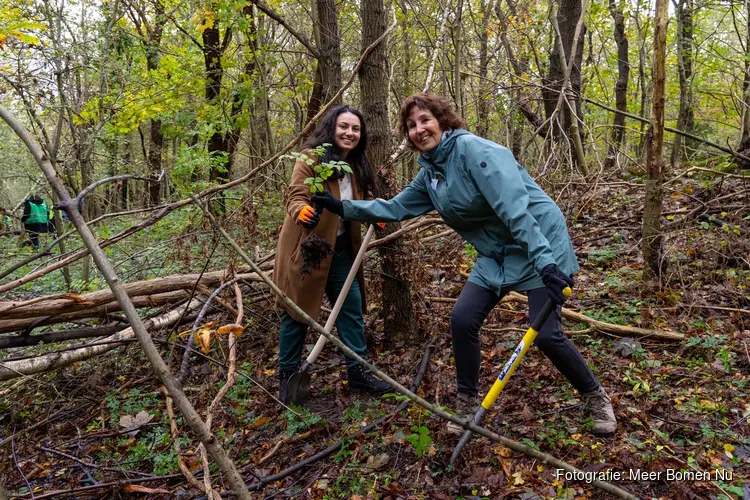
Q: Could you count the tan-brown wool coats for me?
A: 1